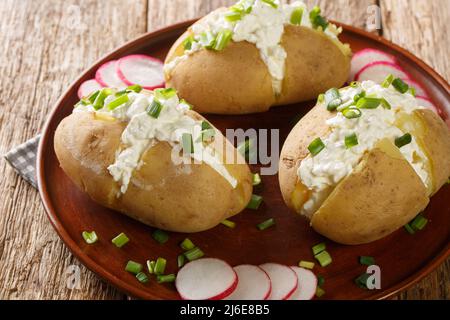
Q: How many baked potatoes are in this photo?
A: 3